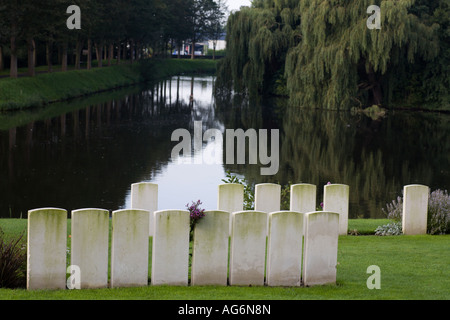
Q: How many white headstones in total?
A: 14